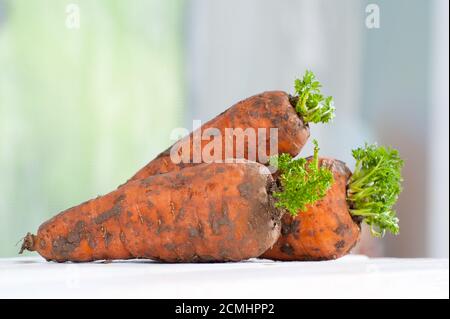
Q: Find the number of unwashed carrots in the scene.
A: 3